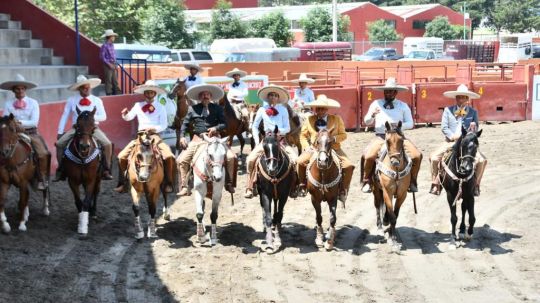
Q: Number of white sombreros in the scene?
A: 11